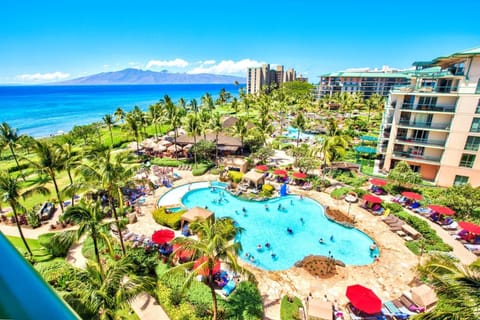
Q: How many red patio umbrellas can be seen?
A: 12